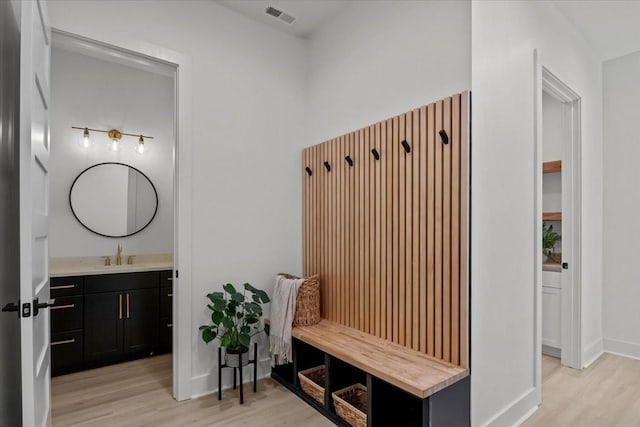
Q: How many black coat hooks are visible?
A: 6